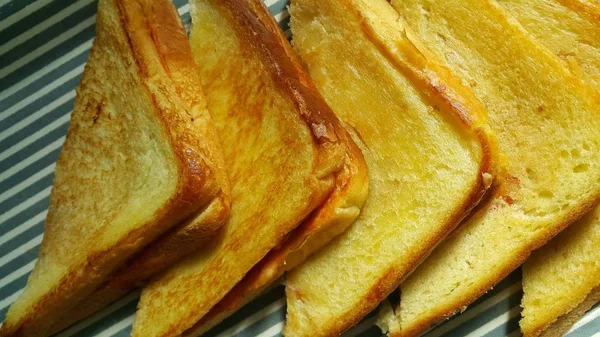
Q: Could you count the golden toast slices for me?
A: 5